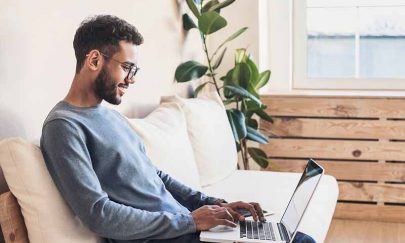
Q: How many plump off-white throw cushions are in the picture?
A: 3